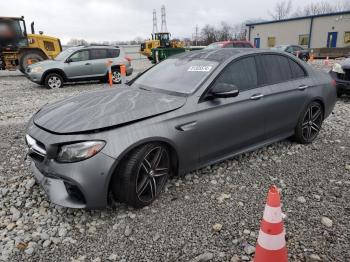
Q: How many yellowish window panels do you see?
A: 3